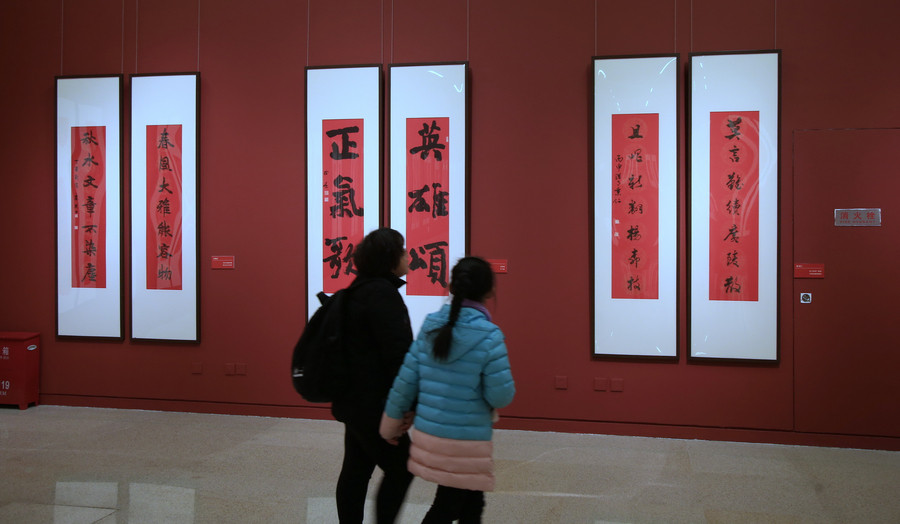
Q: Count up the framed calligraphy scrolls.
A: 6